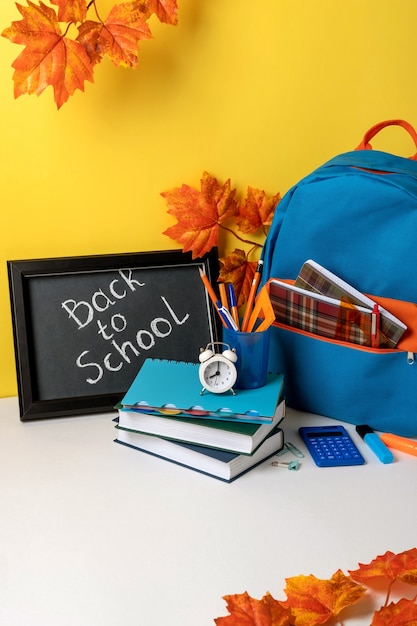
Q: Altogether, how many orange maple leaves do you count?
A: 11